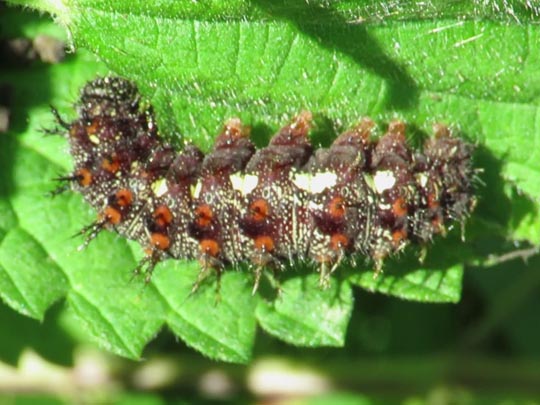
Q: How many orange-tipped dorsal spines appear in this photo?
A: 5